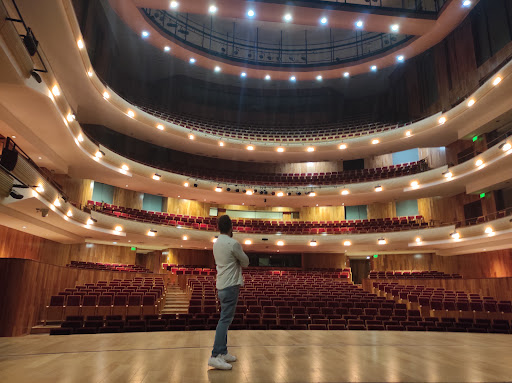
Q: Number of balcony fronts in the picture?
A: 3